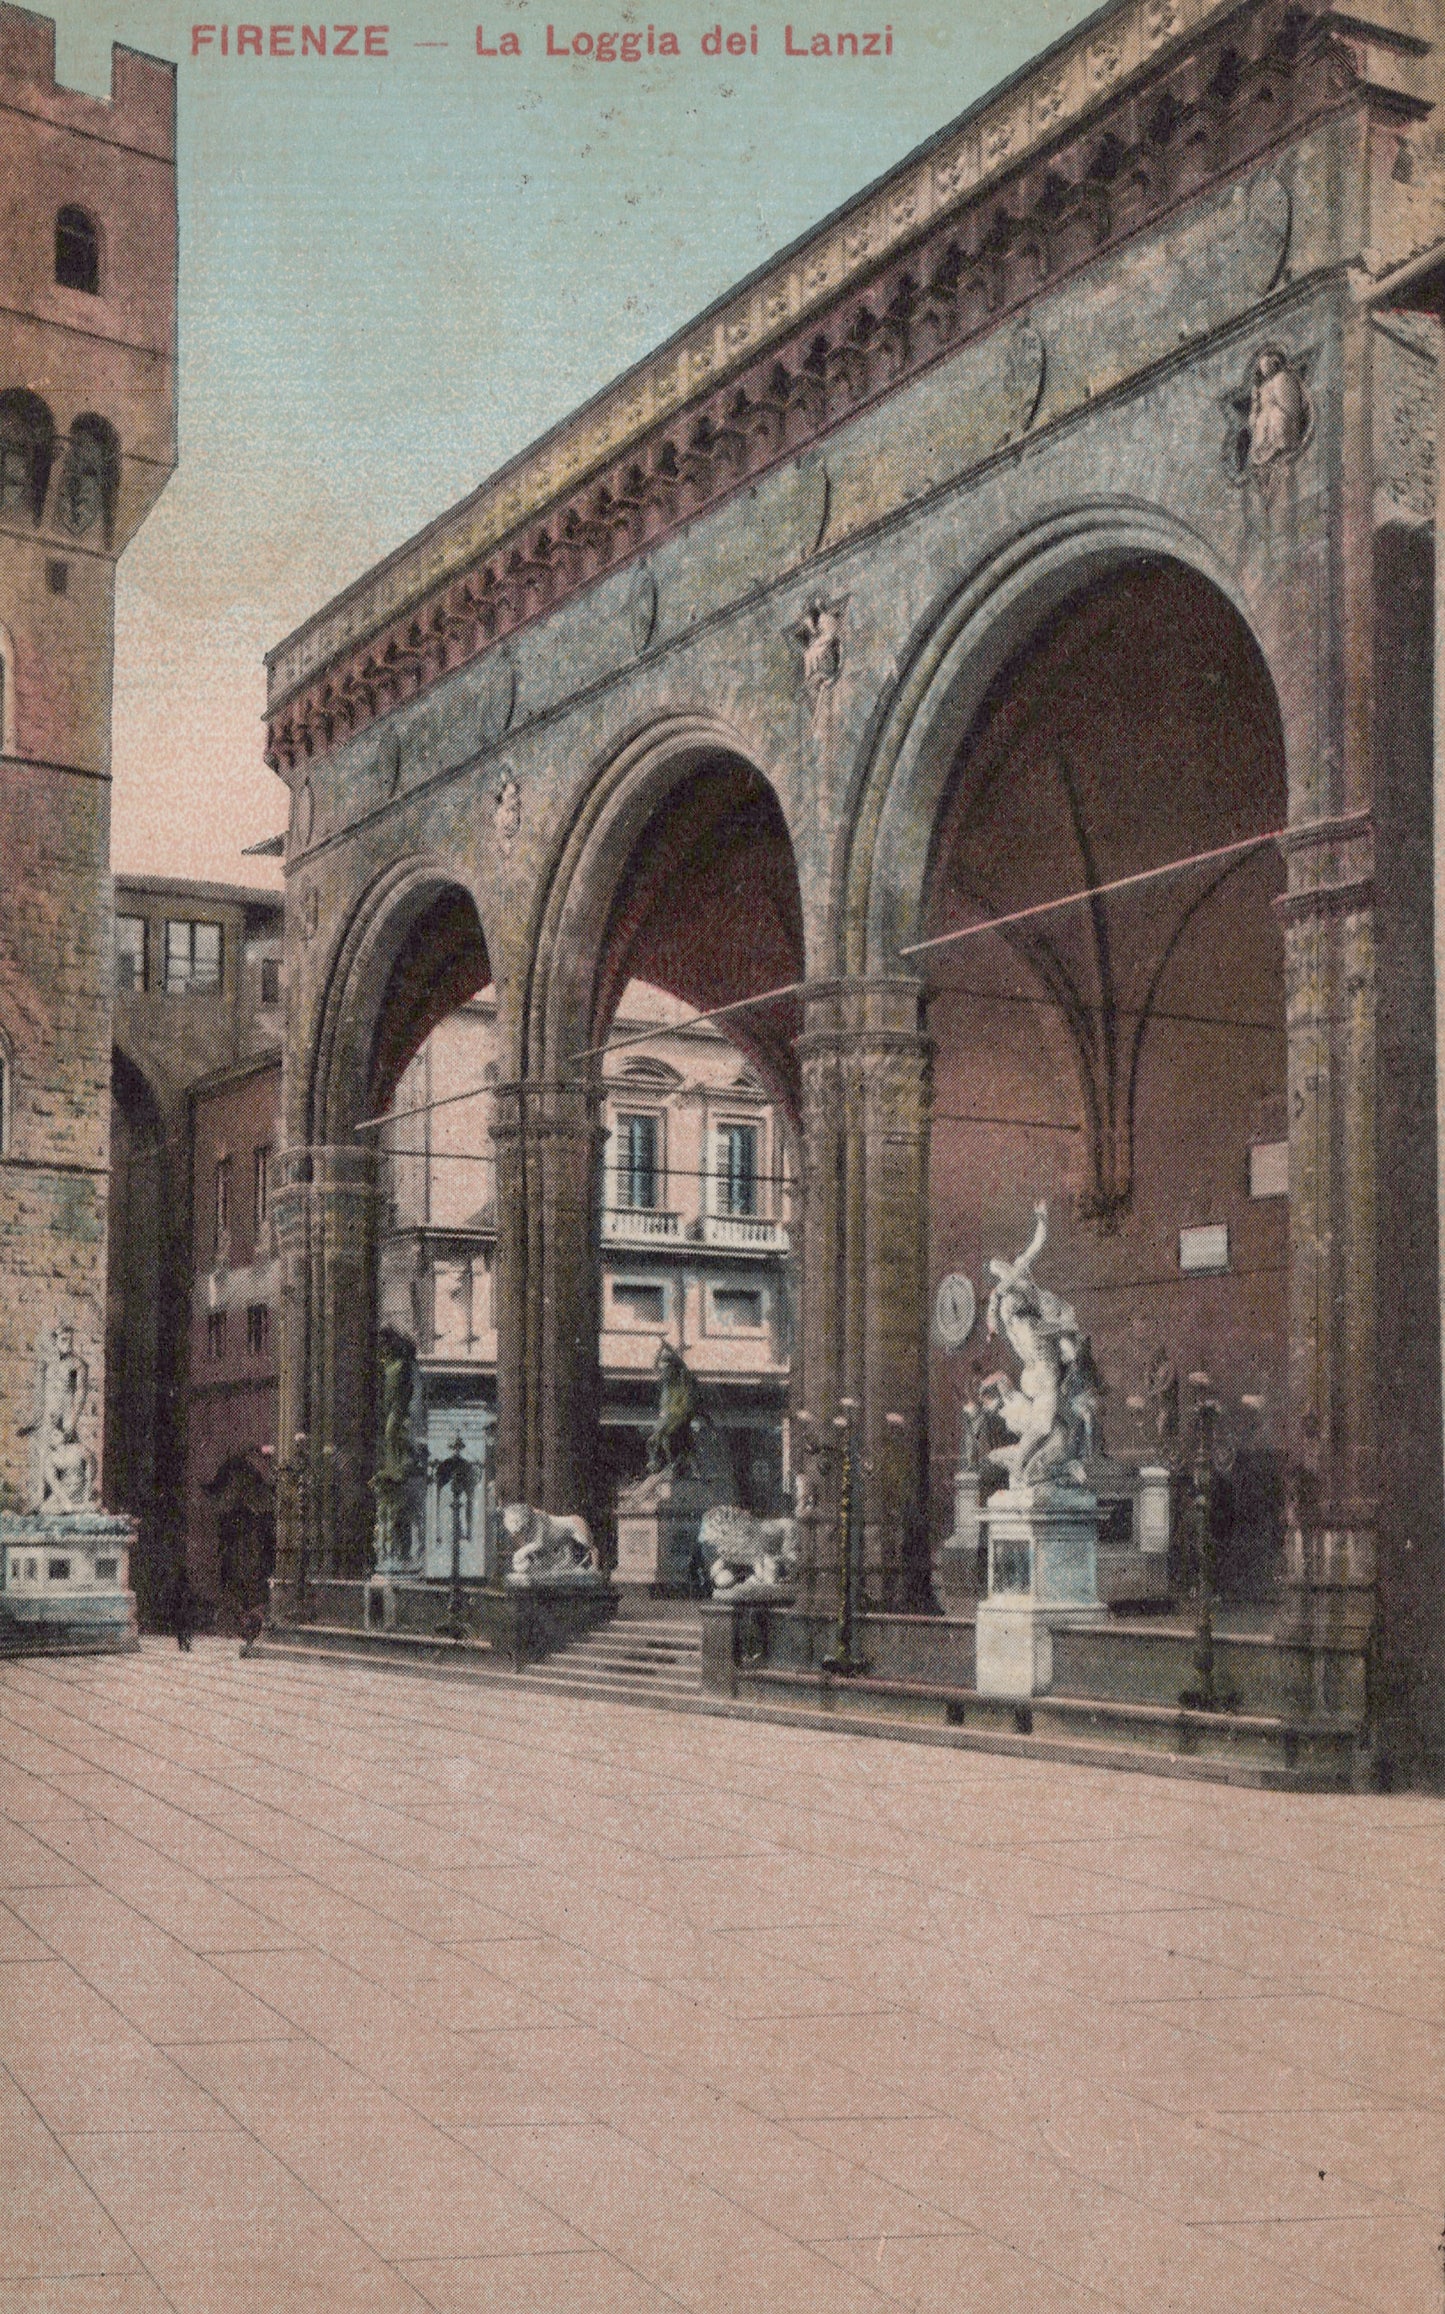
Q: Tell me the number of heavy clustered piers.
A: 4